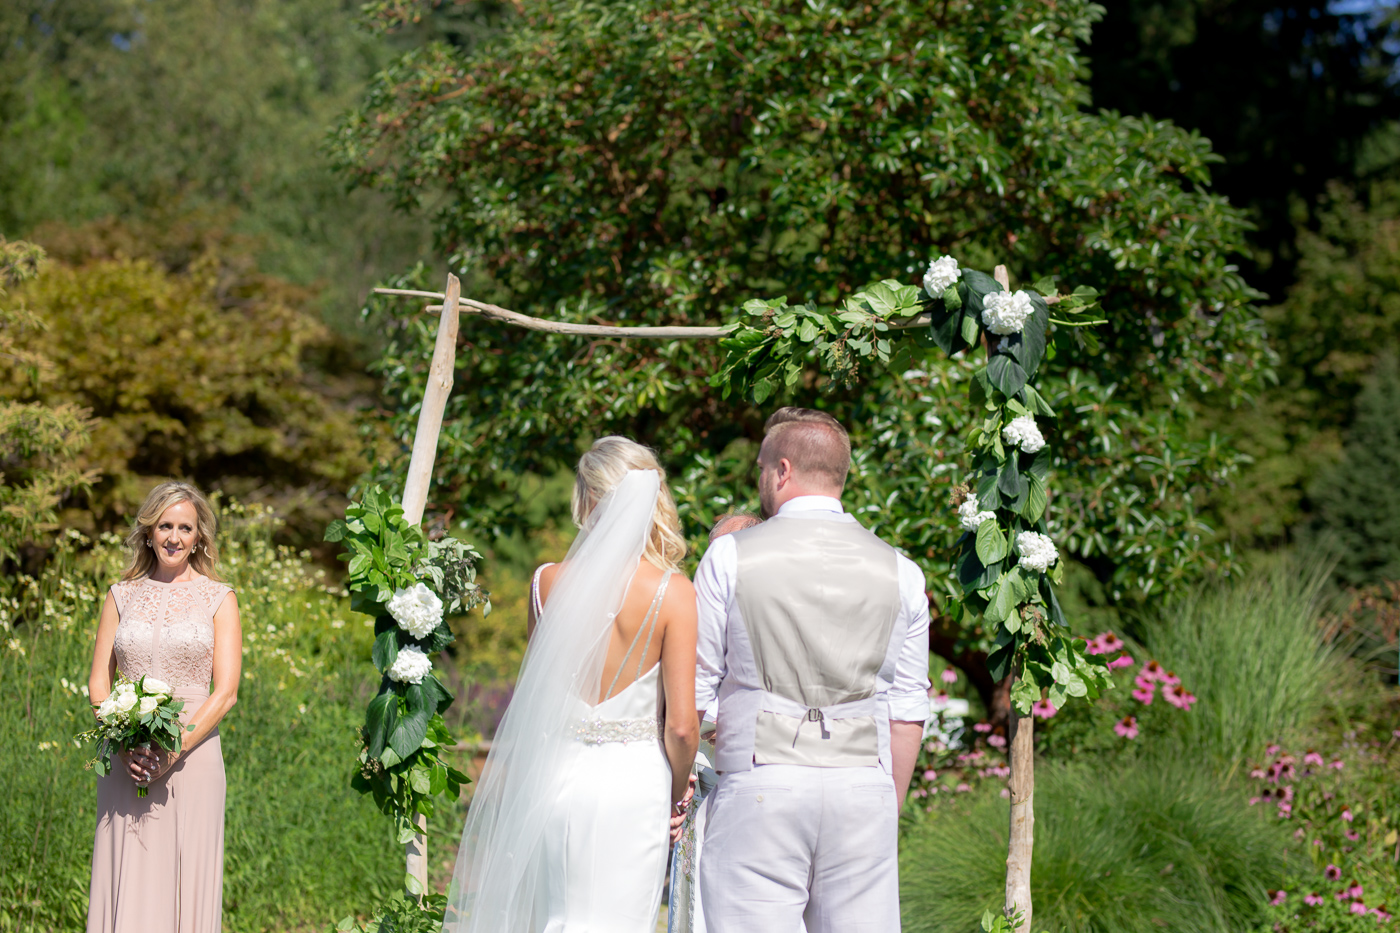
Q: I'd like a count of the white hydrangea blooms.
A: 7